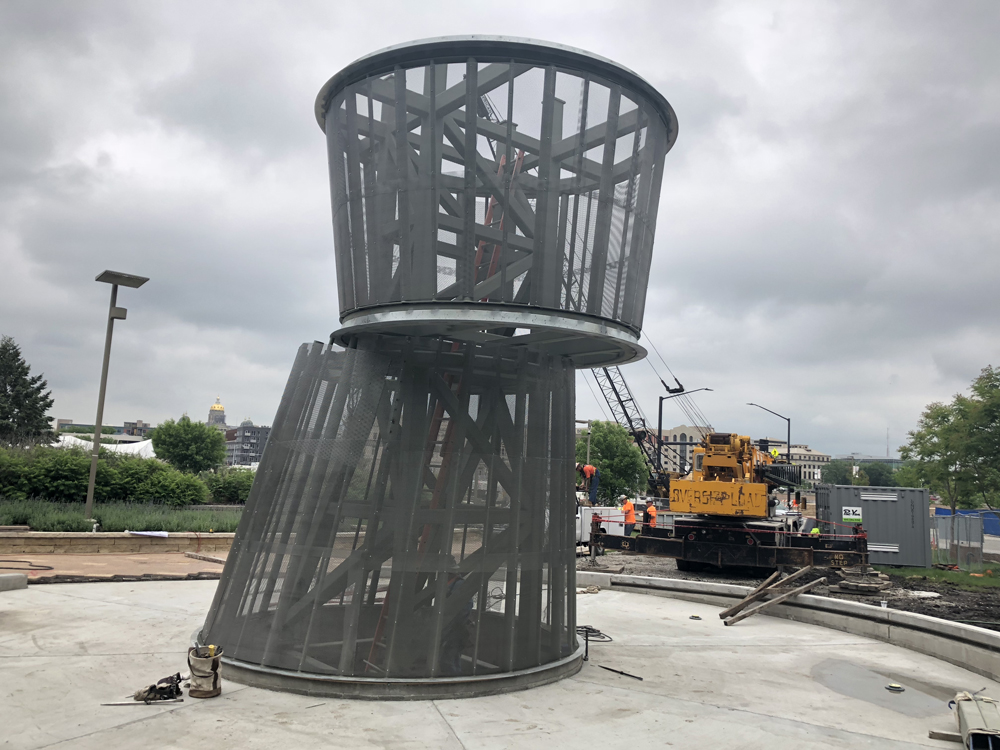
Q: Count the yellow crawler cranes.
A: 1